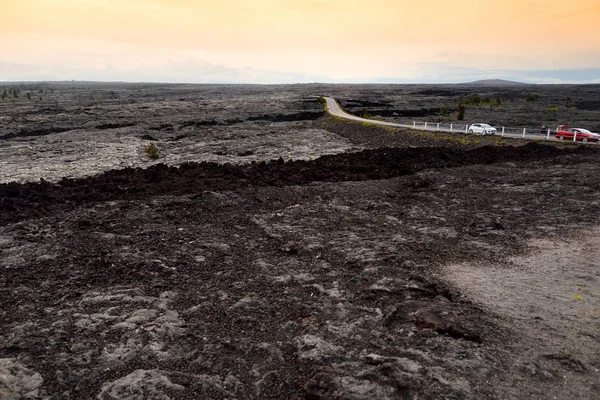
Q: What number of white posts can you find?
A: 9